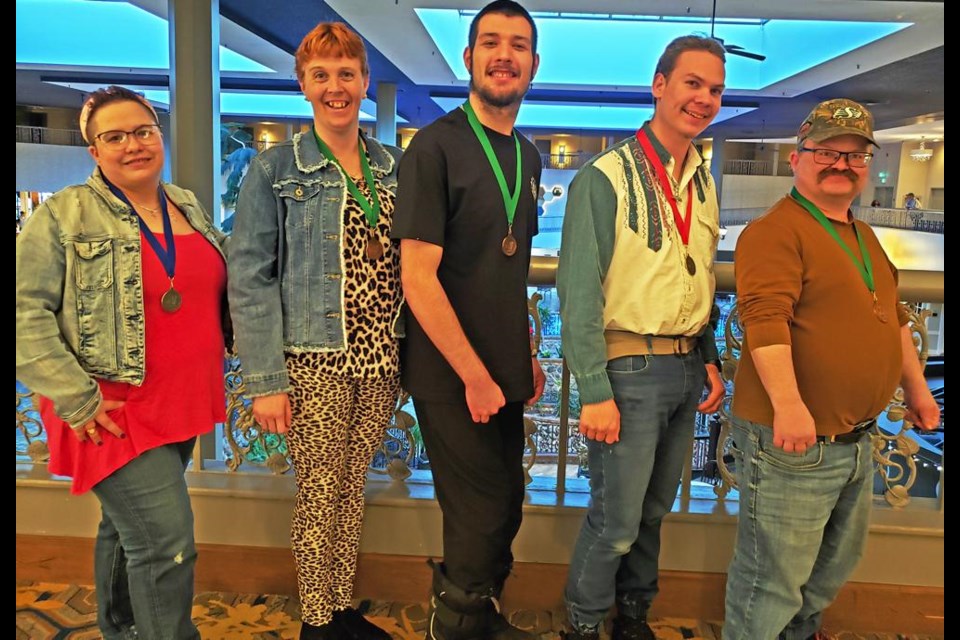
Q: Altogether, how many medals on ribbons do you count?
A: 5